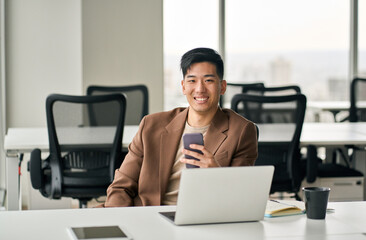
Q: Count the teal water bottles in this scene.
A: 0